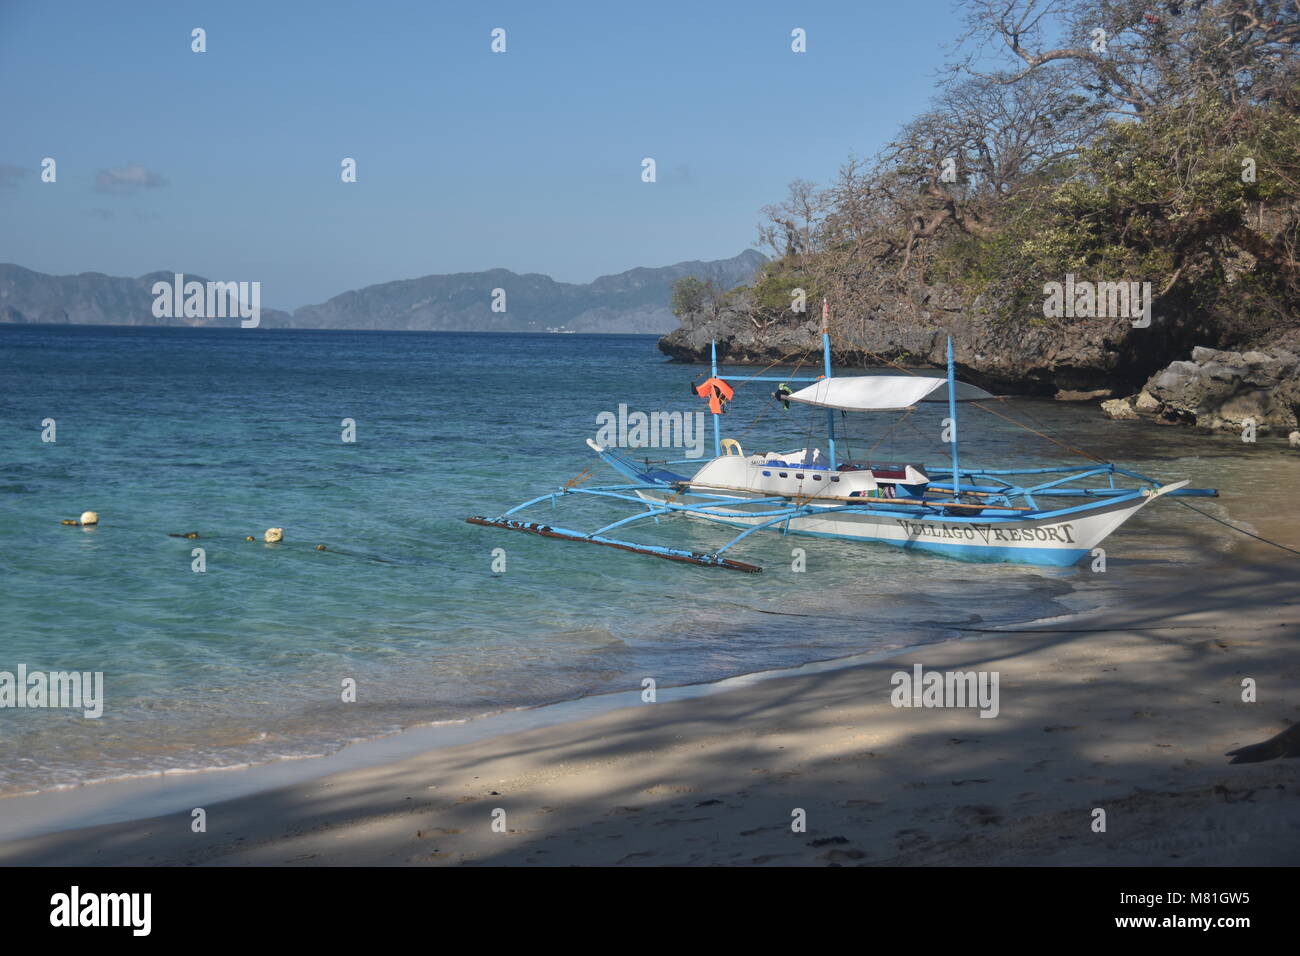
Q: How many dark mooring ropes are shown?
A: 2